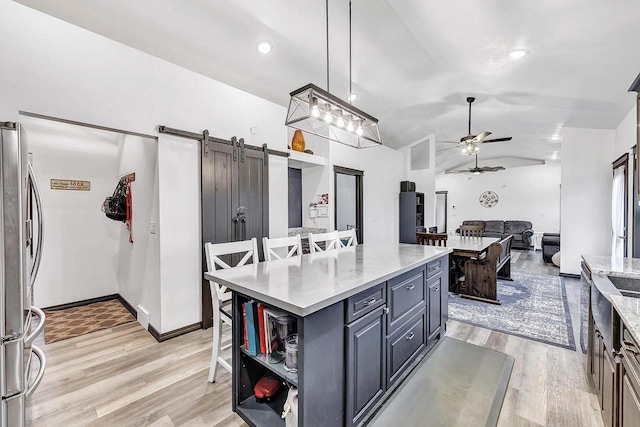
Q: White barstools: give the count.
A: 4